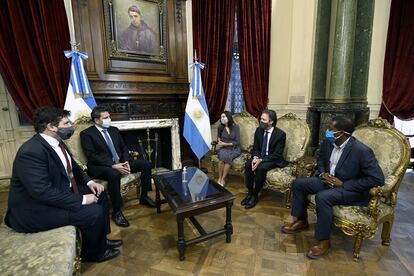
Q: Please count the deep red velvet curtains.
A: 4